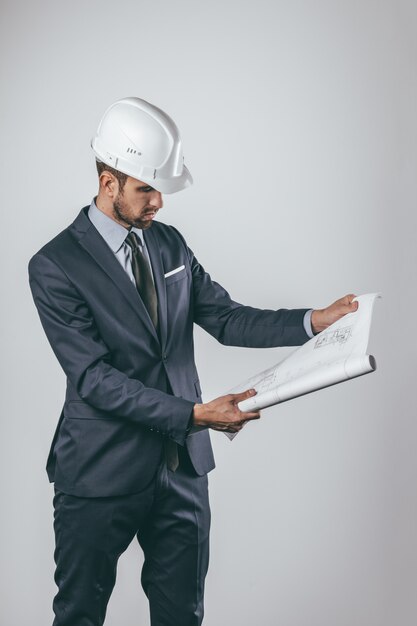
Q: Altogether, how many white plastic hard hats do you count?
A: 1